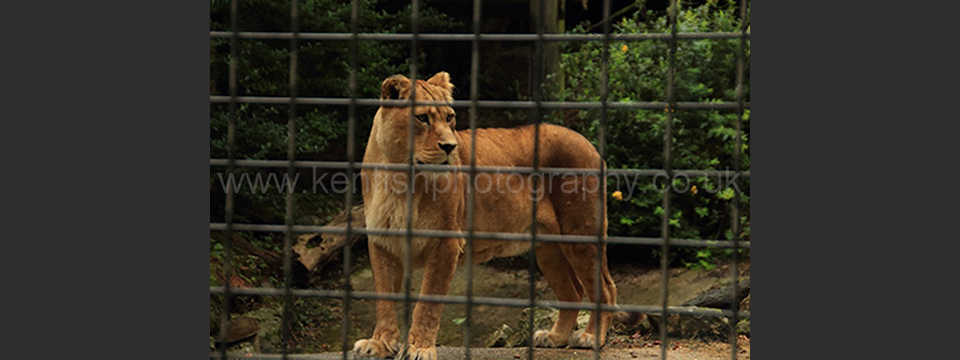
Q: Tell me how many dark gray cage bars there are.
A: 14